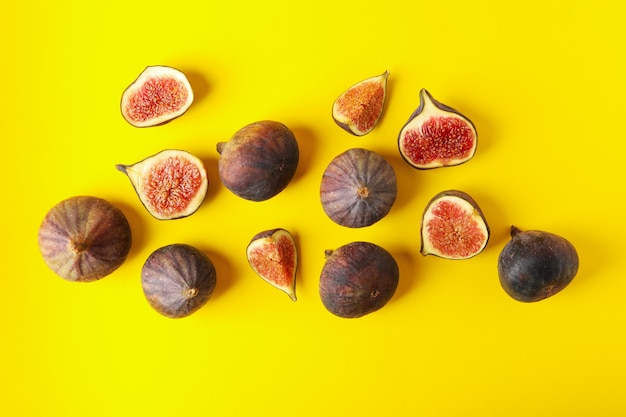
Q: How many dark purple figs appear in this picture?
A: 6